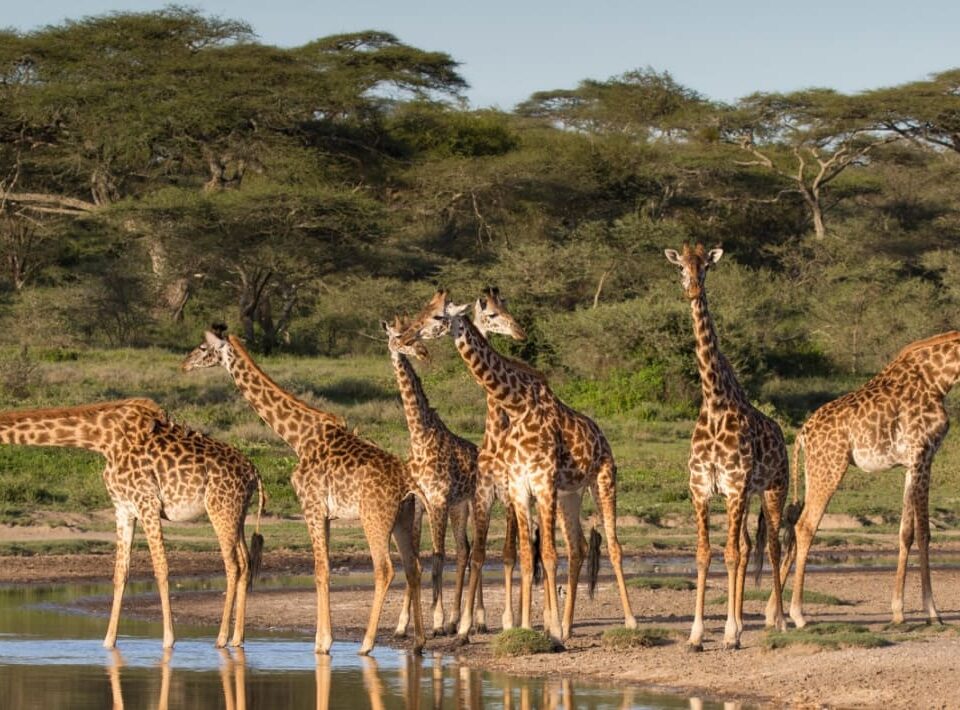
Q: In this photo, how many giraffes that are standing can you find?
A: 7